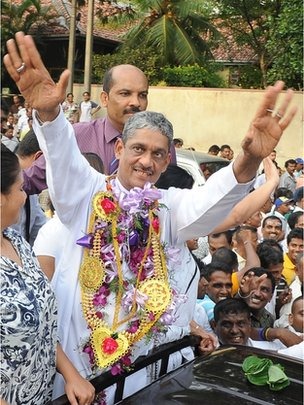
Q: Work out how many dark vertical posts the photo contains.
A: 2